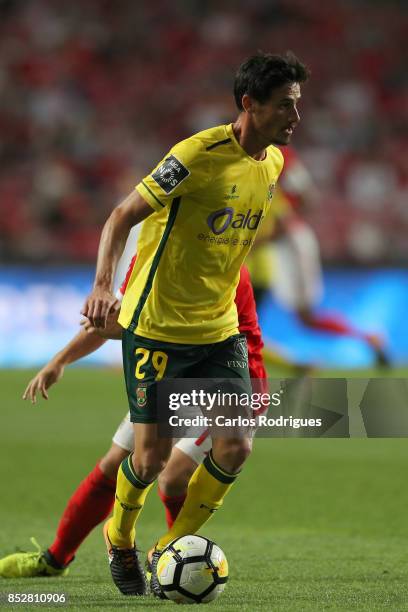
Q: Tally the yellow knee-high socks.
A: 2